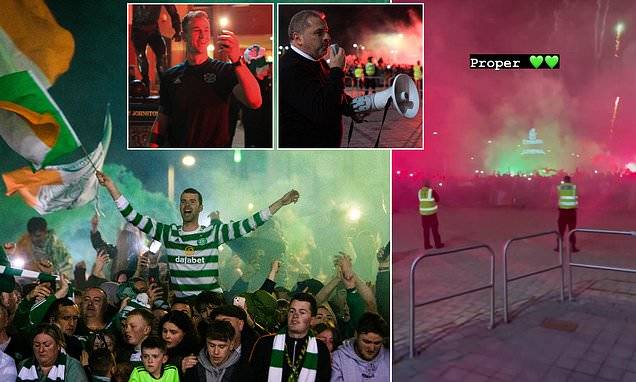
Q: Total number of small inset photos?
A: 2